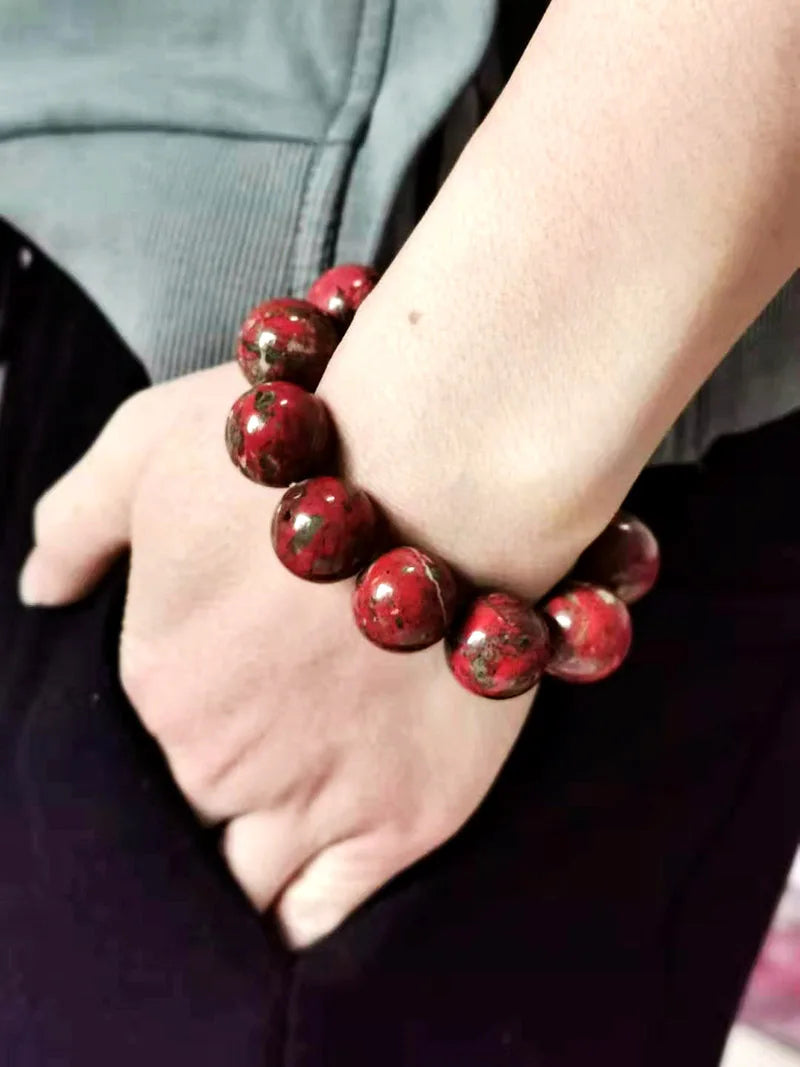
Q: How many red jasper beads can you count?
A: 8